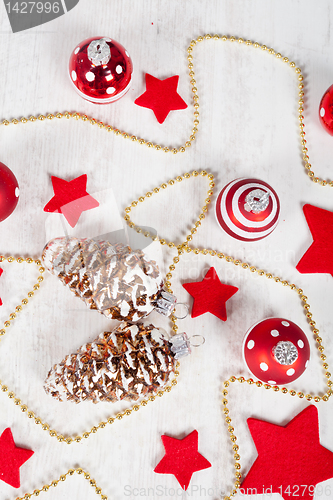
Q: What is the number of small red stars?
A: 5